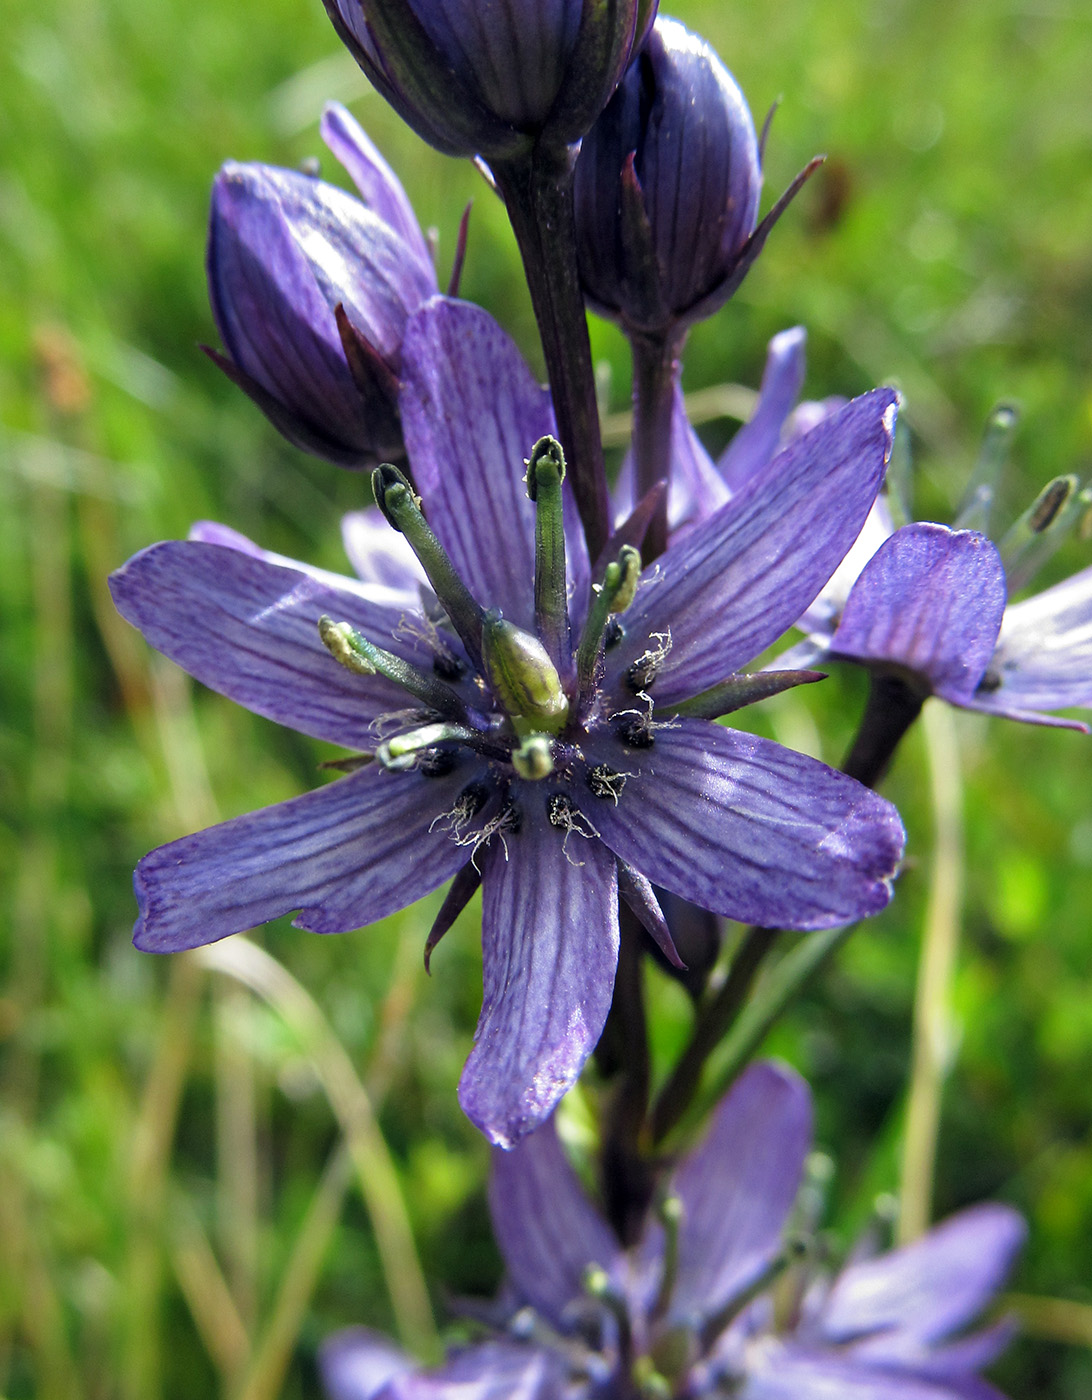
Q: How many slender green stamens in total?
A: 6